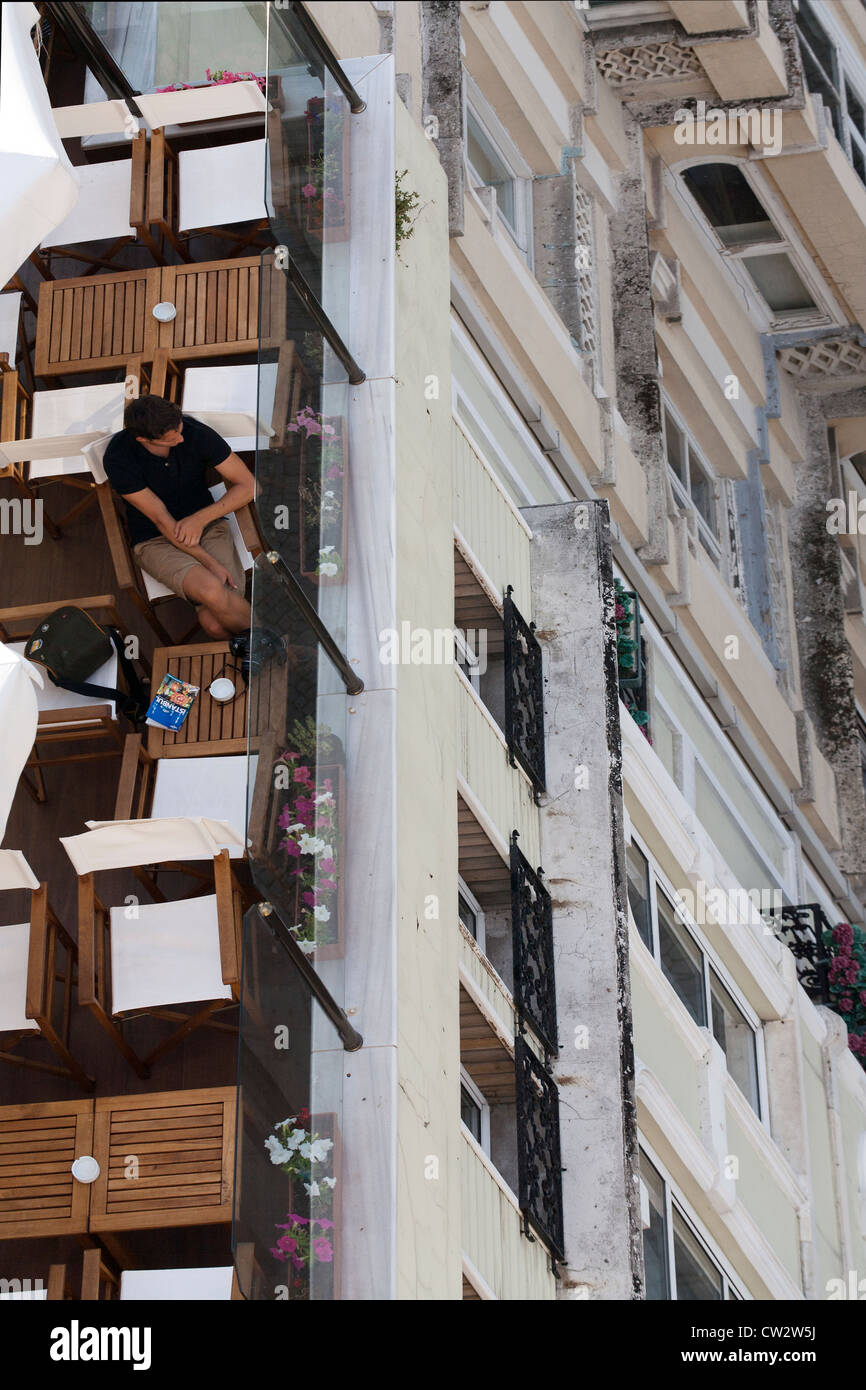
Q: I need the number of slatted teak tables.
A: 5